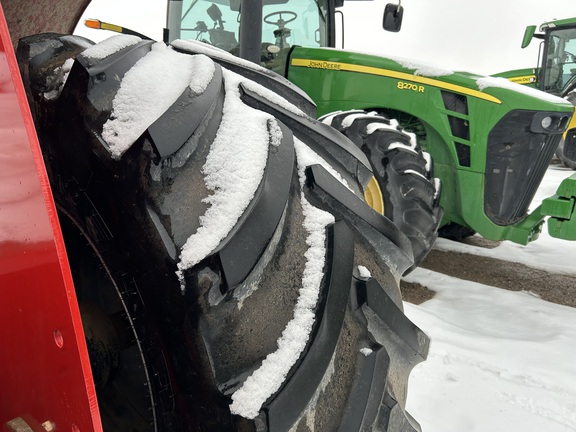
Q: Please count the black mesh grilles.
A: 4